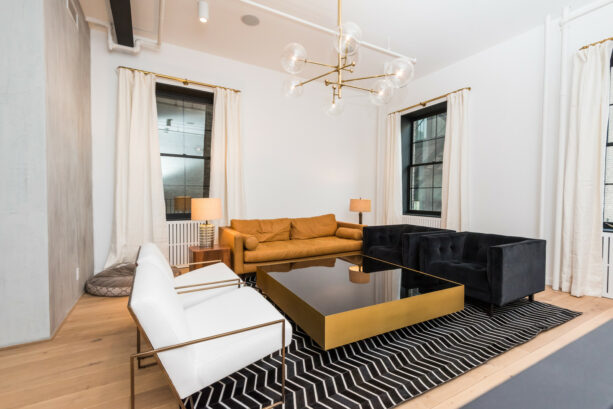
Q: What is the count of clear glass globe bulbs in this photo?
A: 6